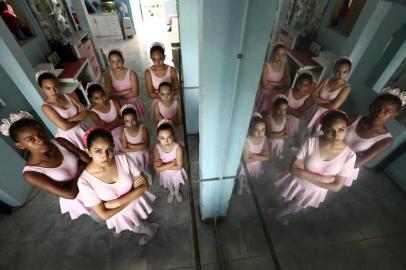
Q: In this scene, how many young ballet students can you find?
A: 9